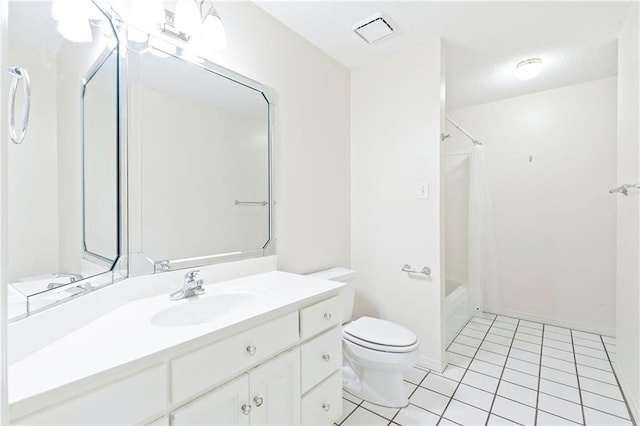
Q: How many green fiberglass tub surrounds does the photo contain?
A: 0